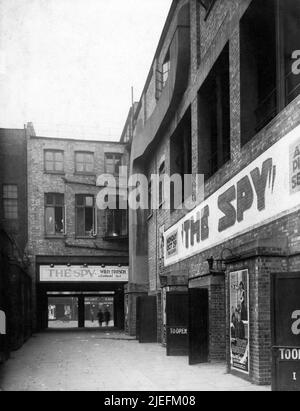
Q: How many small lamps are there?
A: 5